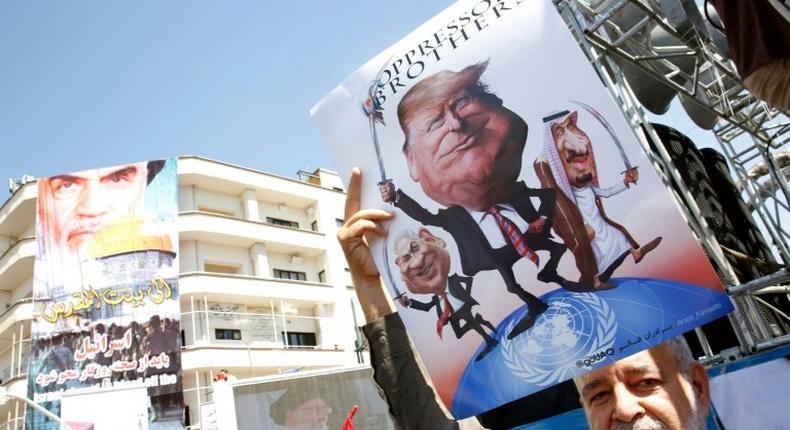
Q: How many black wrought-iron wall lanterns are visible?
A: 0